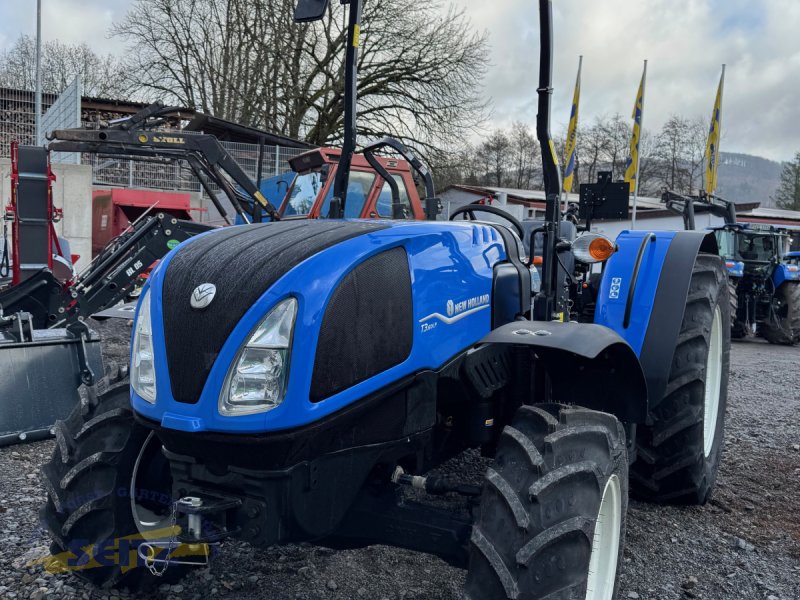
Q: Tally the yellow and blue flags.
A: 3